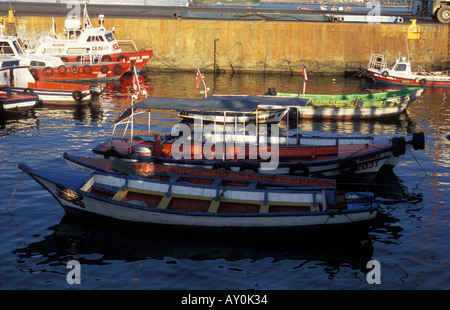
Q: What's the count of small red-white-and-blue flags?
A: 3